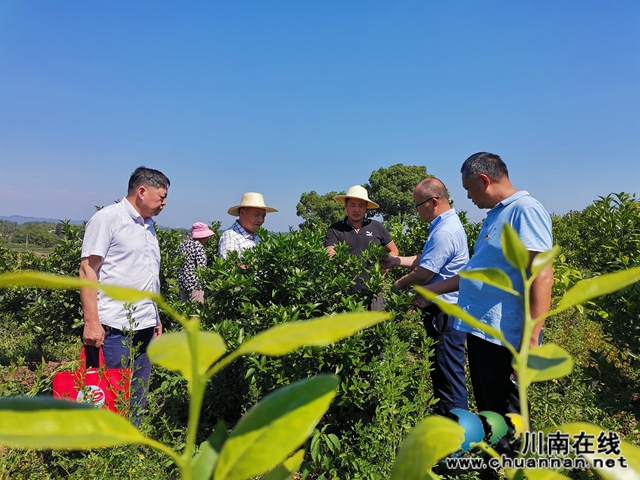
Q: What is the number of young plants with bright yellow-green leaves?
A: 2